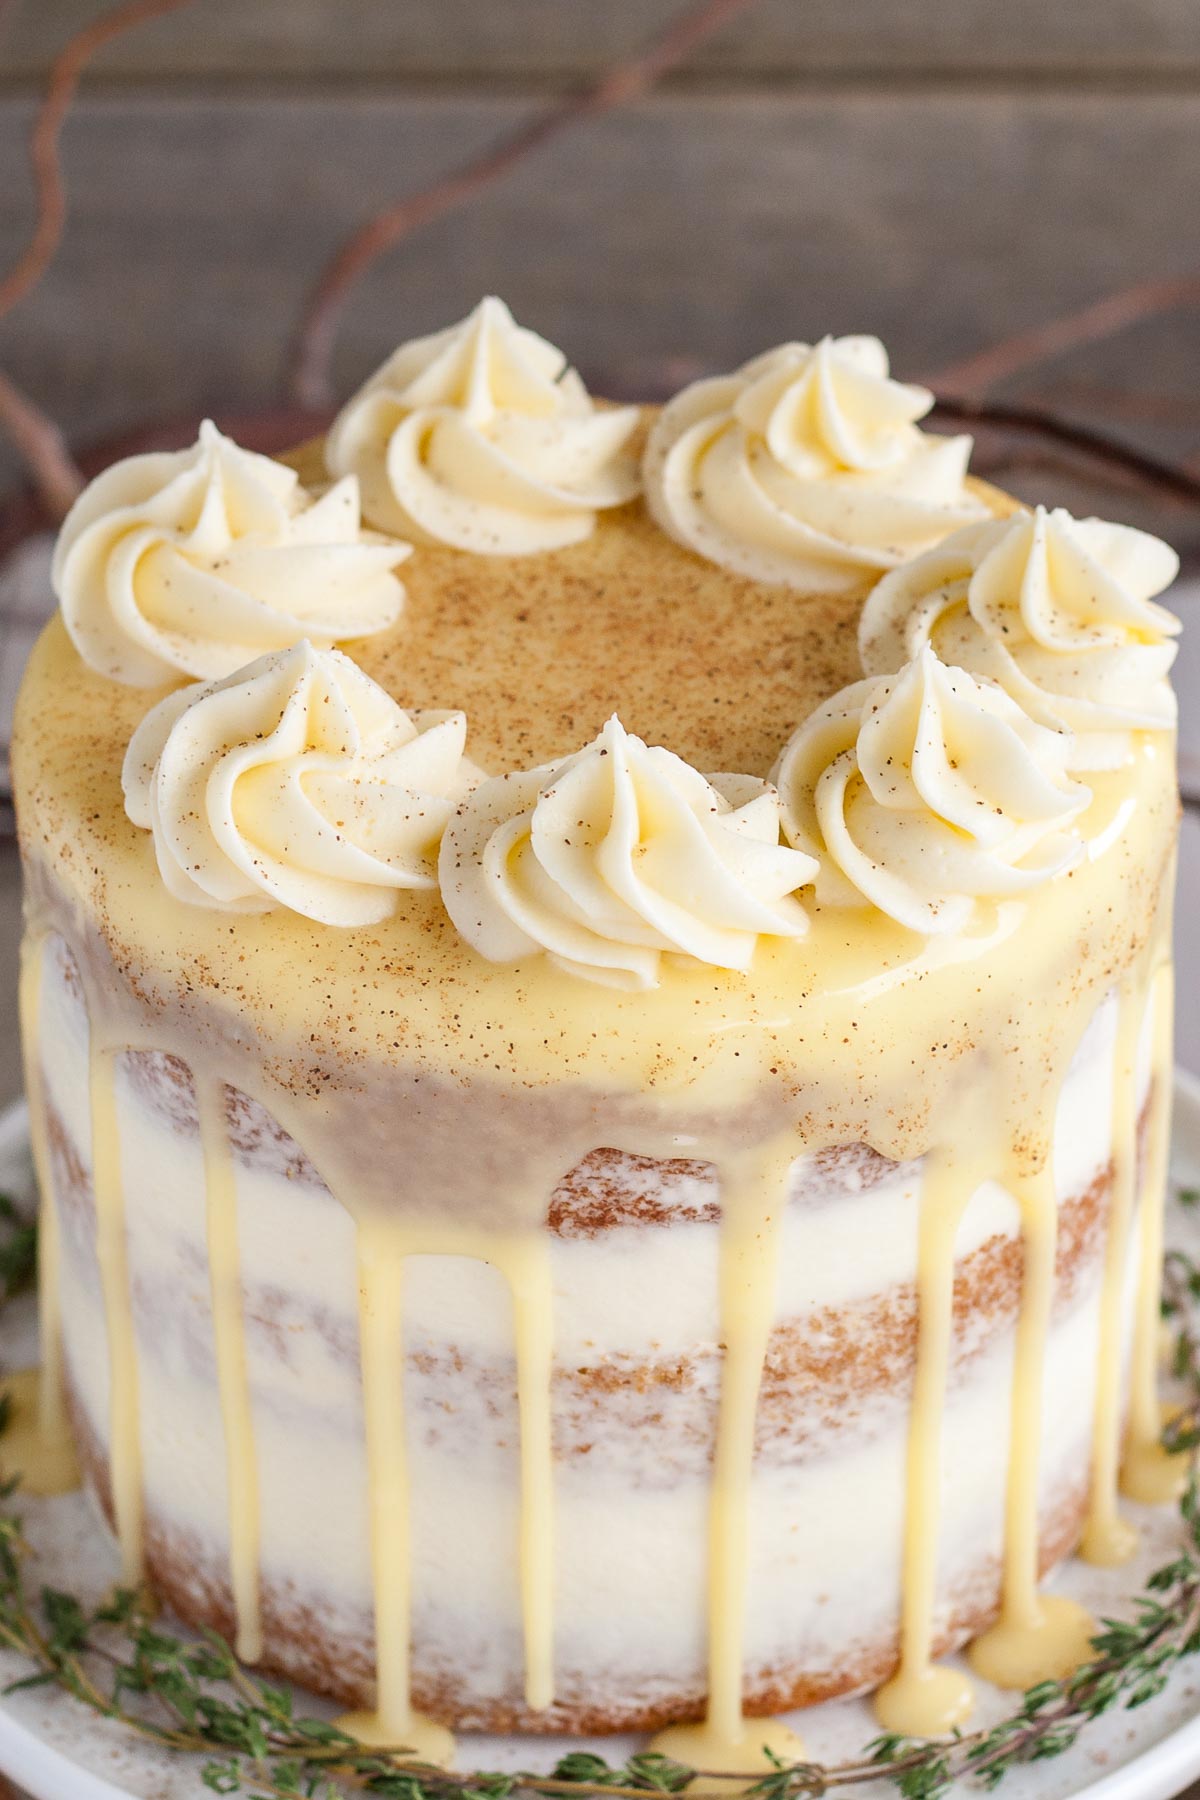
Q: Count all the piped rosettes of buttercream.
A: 7